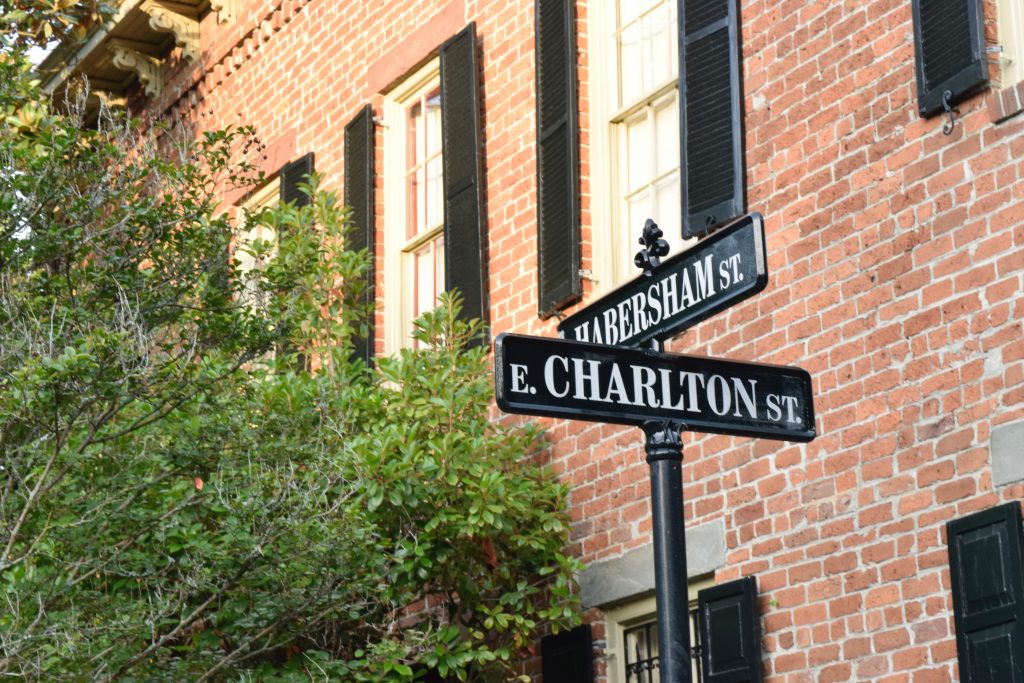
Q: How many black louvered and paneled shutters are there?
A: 9